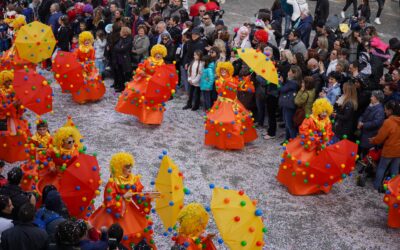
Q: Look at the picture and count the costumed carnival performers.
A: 11